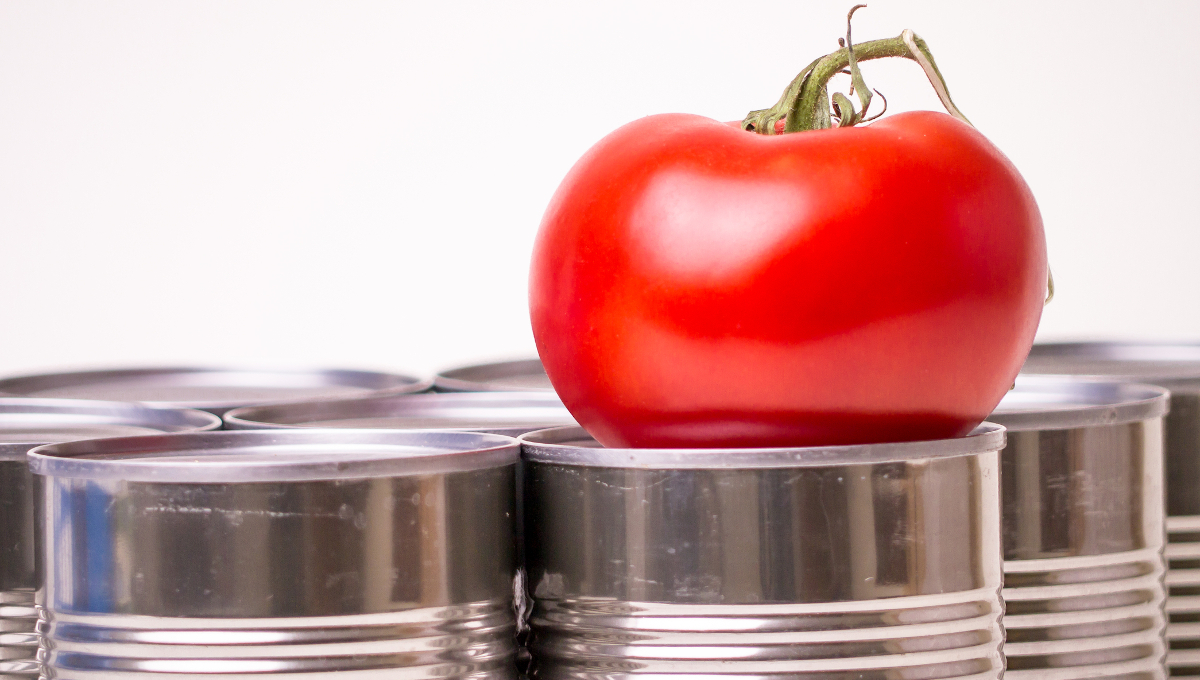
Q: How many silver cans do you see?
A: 8